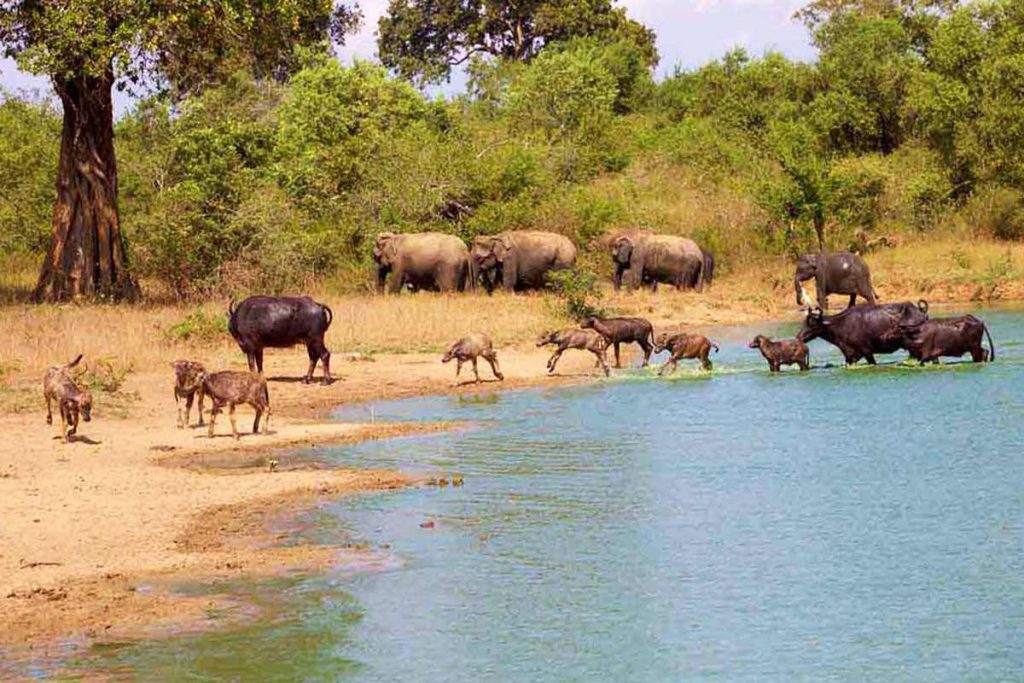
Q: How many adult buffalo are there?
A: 3